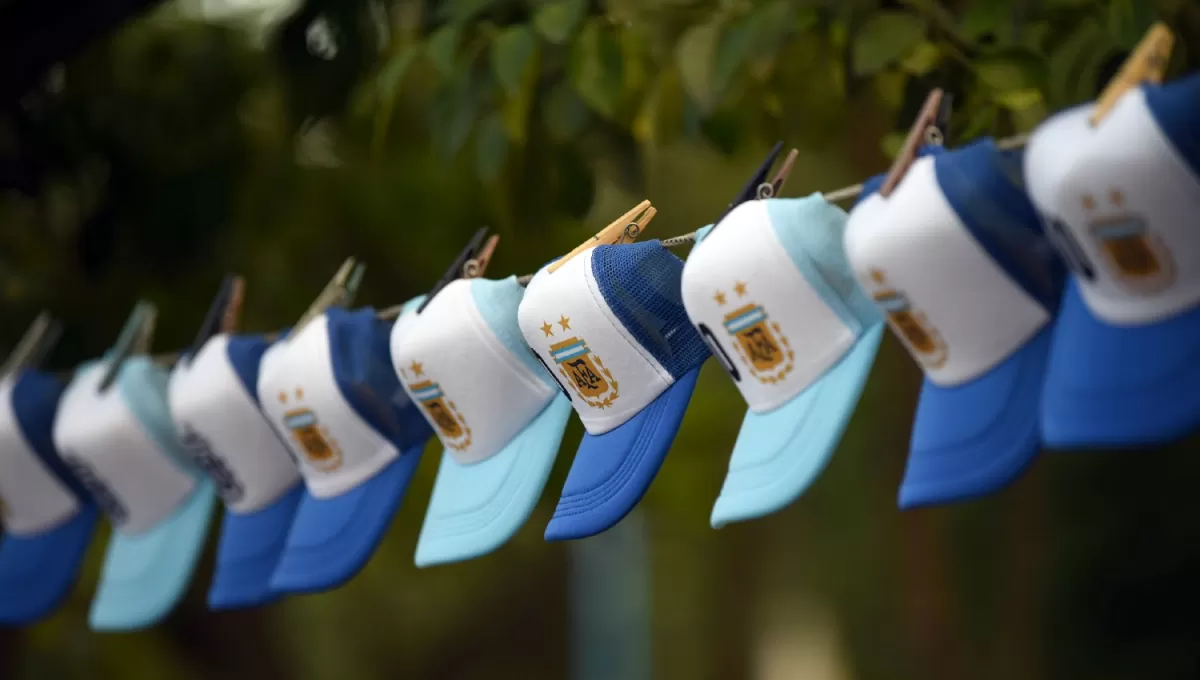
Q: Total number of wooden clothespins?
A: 9